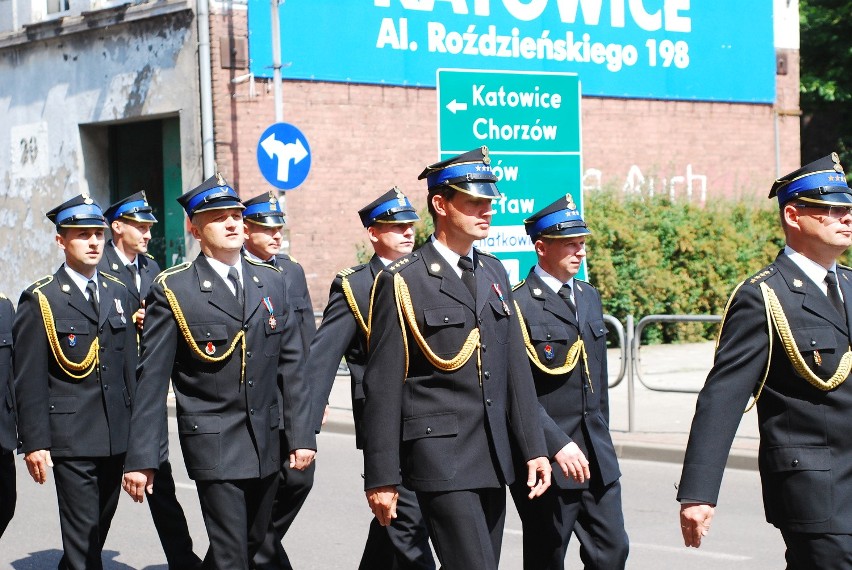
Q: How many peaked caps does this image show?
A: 8